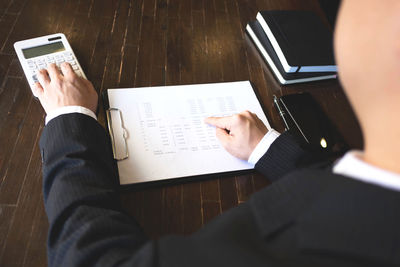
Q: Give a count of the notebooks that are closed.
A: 2